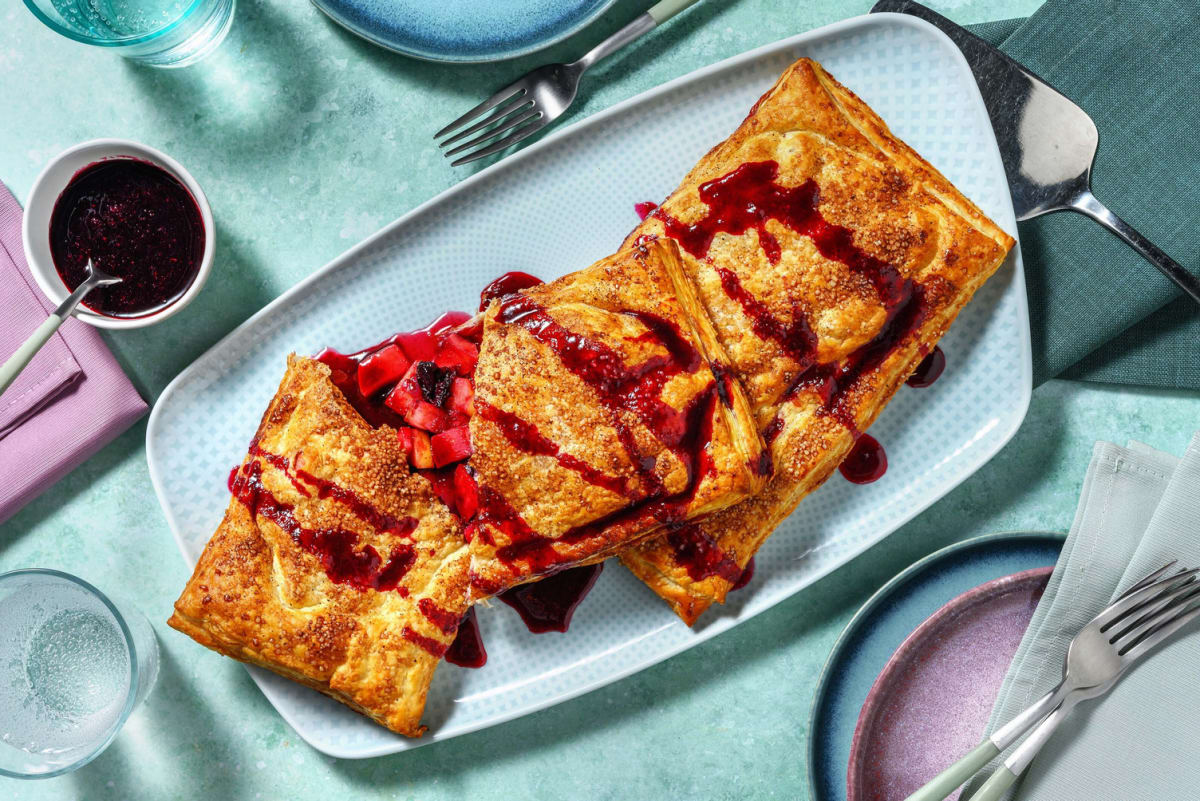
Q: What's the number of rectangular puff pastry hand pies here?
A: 2